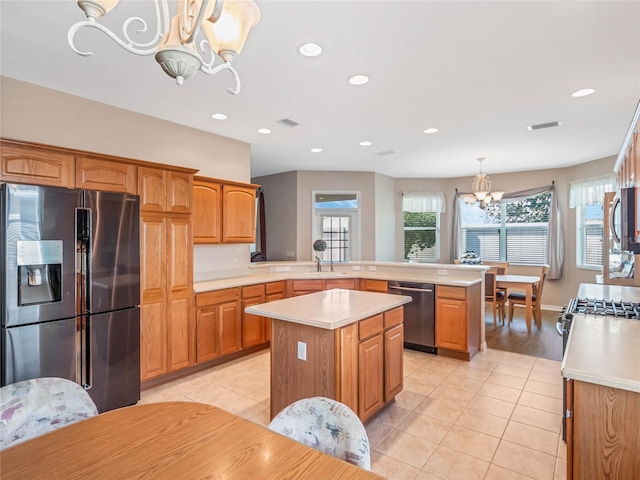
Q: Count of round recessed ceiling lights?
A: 8